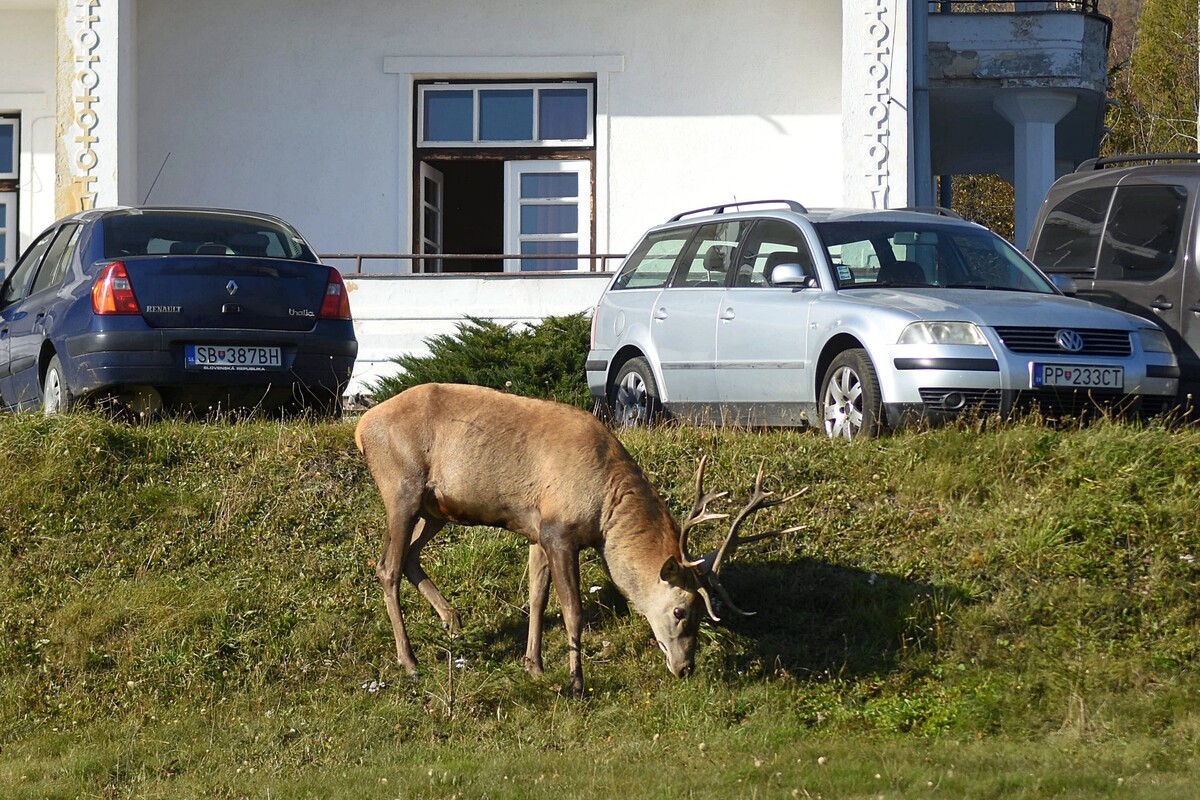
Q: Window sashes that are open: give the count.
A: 1